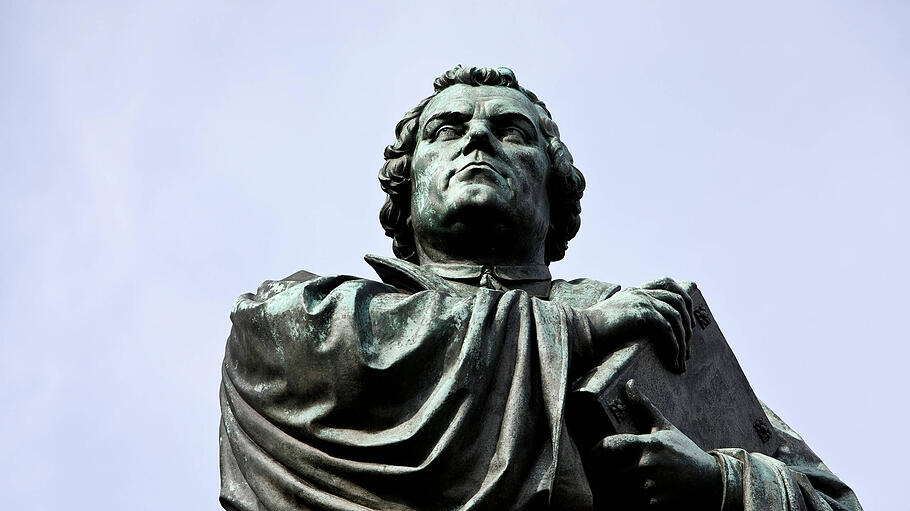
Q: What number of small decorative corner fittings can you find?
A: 3